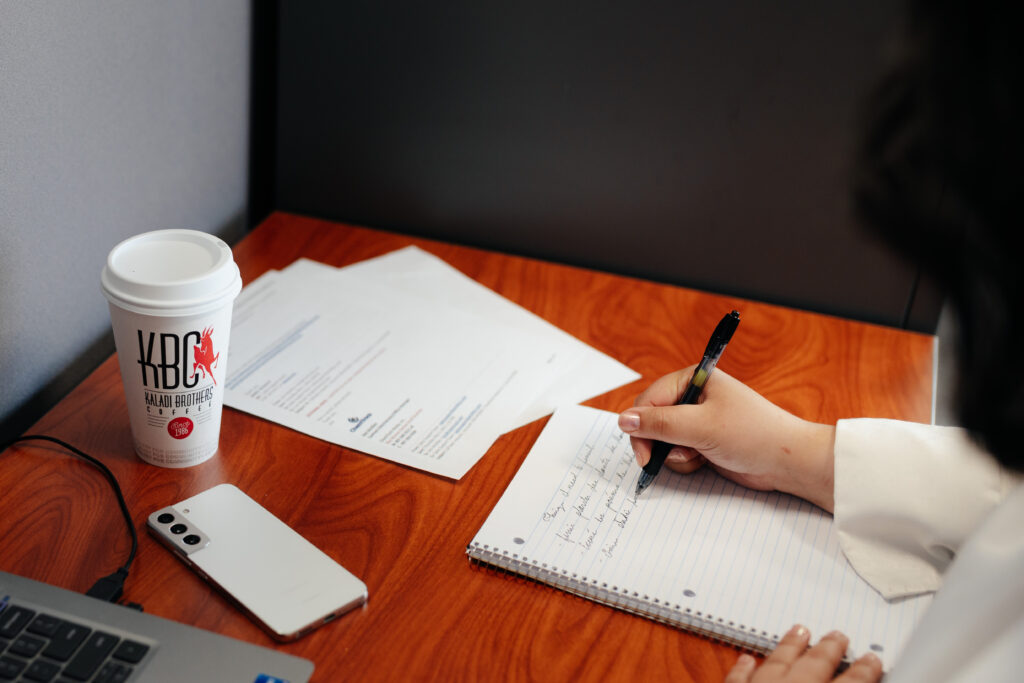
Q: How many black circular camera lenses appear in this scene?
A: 3